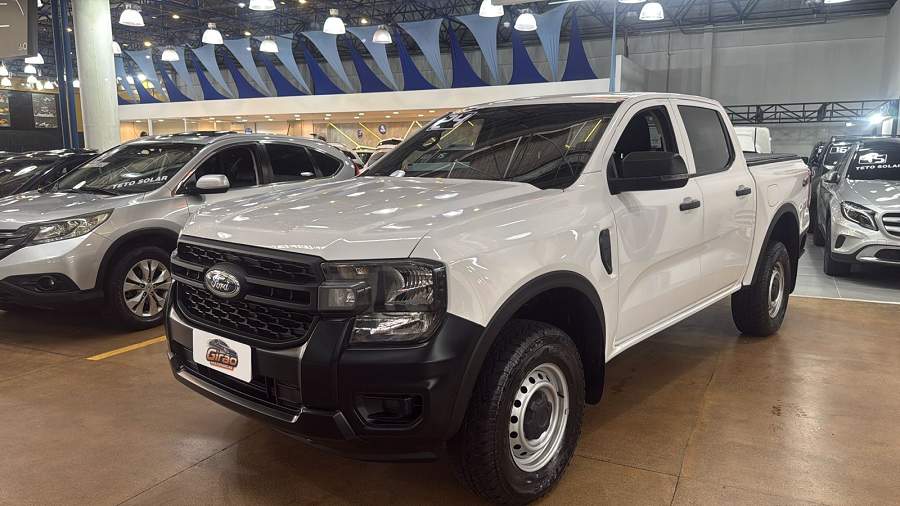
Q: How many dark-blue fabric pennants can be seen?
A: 12